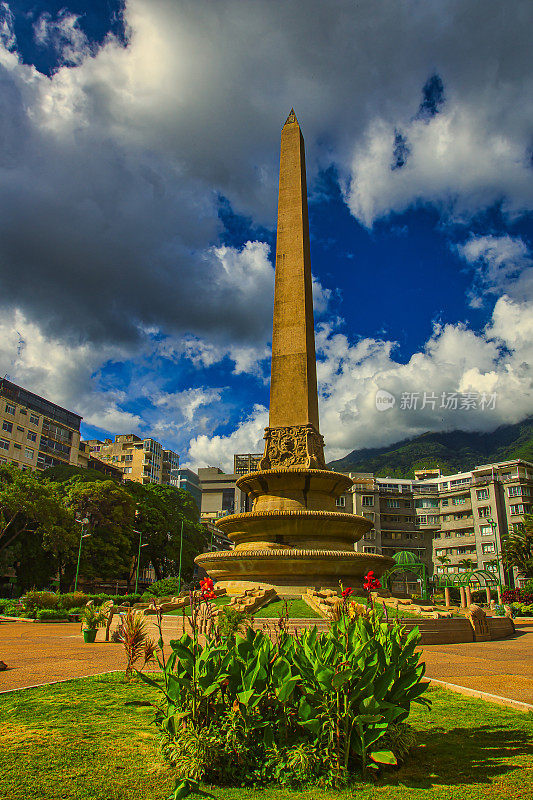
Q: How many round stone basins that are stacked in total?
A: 3